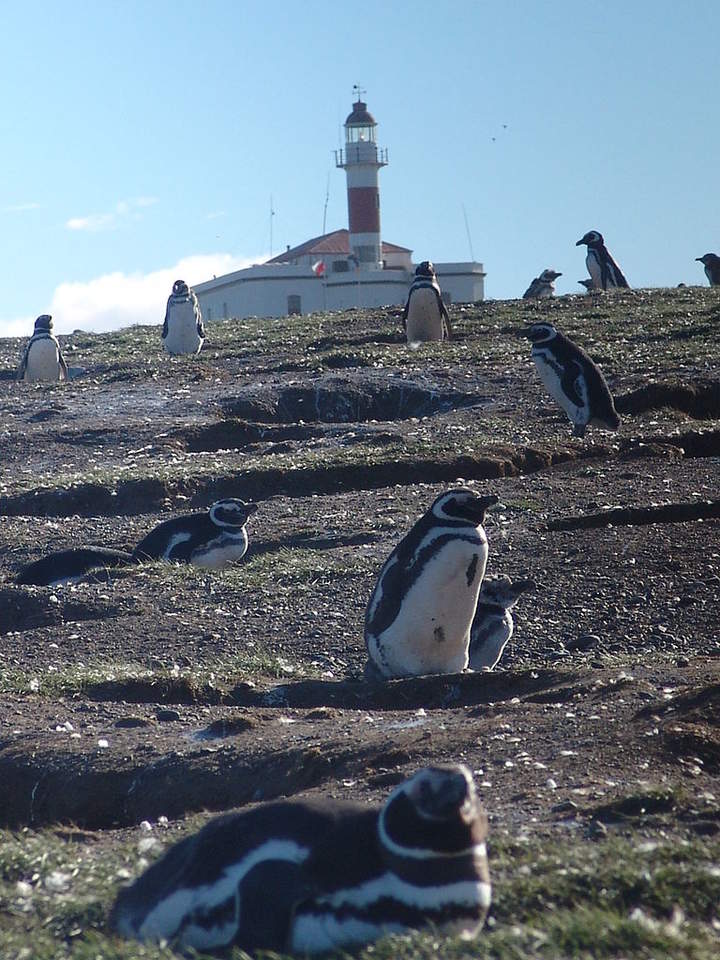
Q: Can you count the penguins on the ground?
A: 13